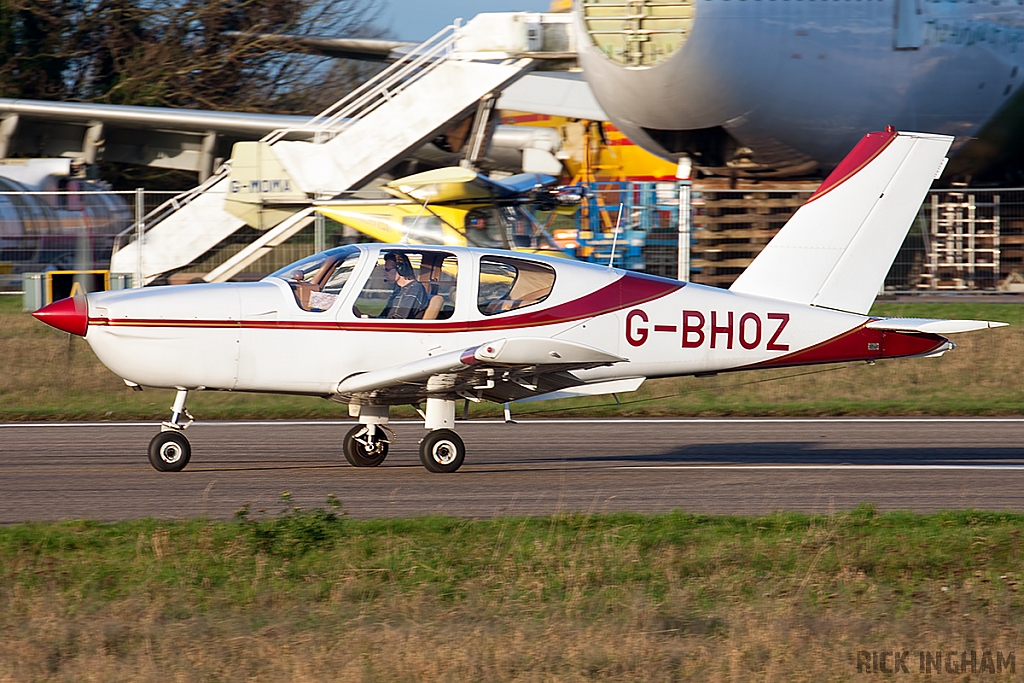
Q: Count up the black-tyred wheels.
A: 3